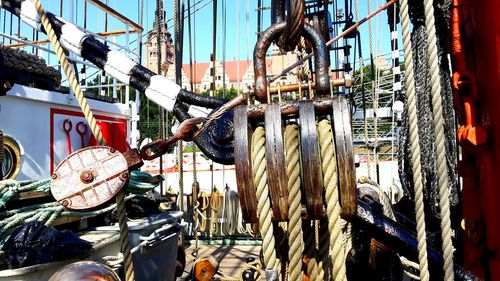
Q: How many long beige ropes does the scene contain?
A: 6